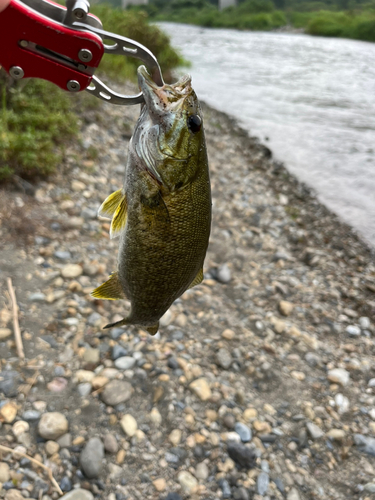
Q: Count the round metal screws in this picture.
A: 3